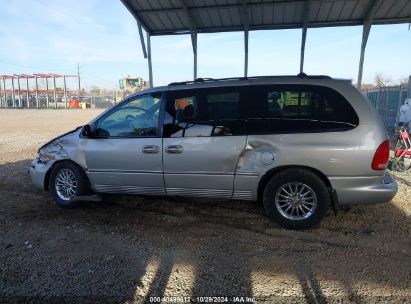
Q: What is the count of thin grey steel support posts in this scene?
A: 5